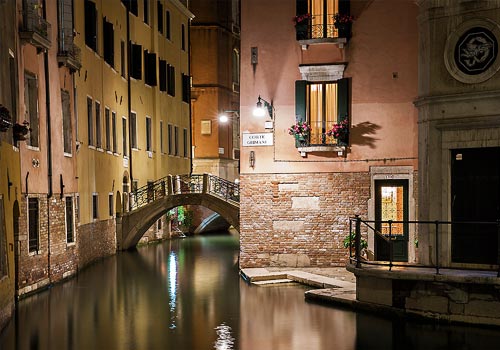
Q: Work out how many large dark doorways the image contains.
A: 1